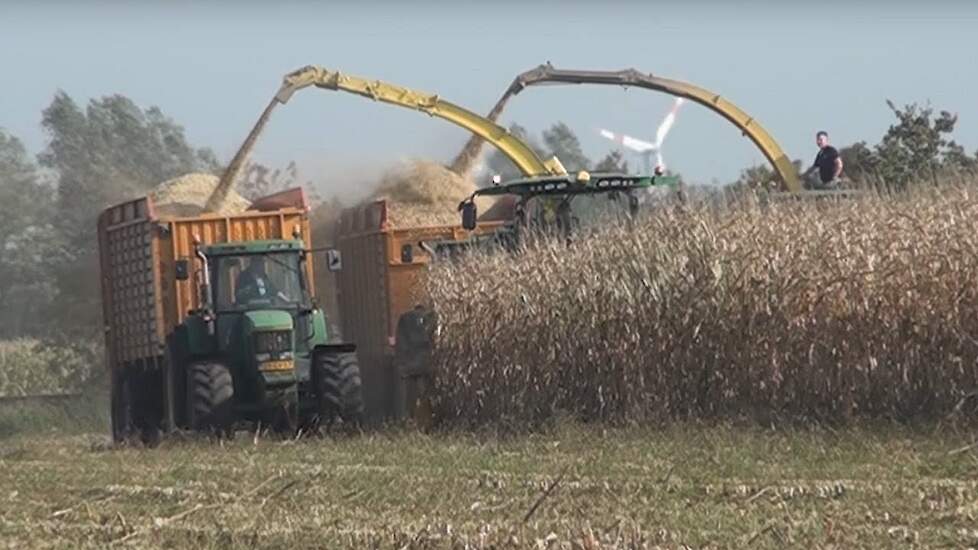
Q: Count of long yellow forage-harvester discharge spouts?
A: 2